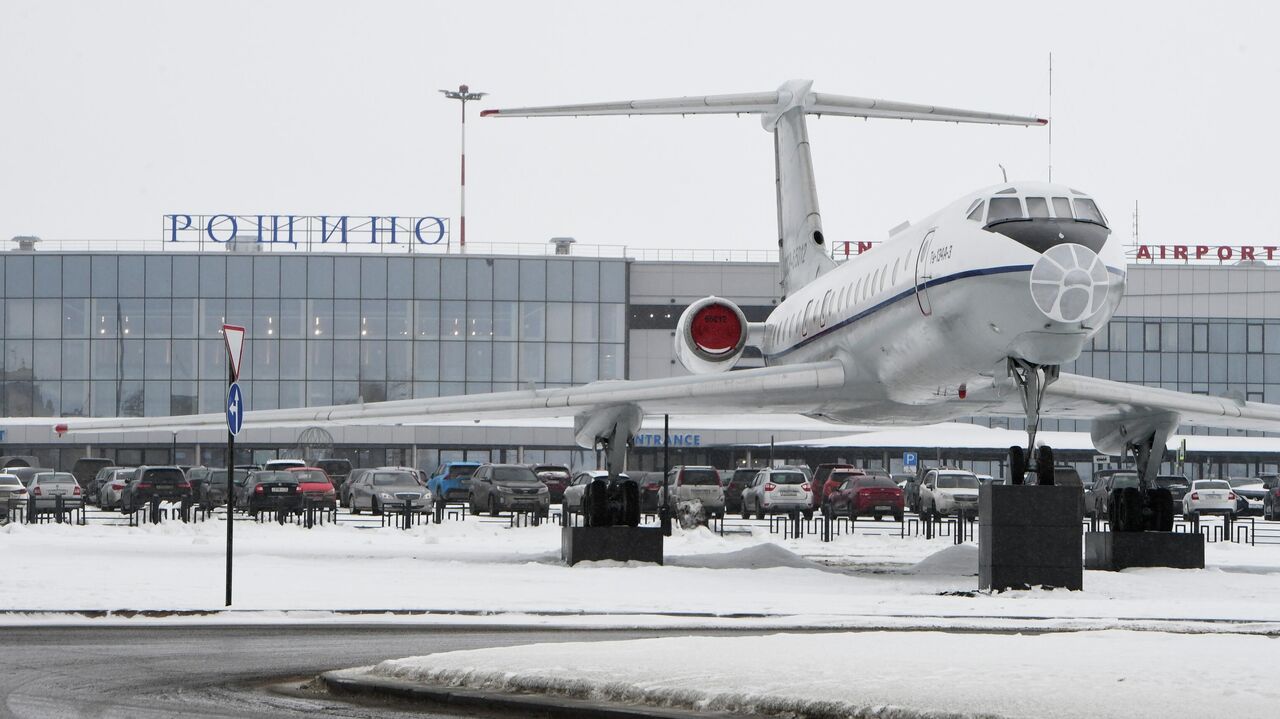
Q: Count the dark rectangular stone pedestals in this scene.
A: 3